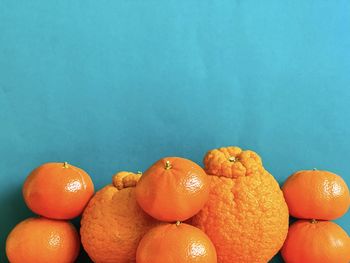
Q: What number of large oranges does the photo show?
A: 2